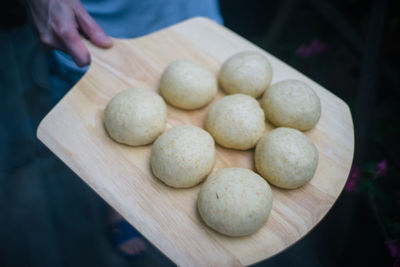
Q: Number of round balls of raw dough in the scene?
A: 8